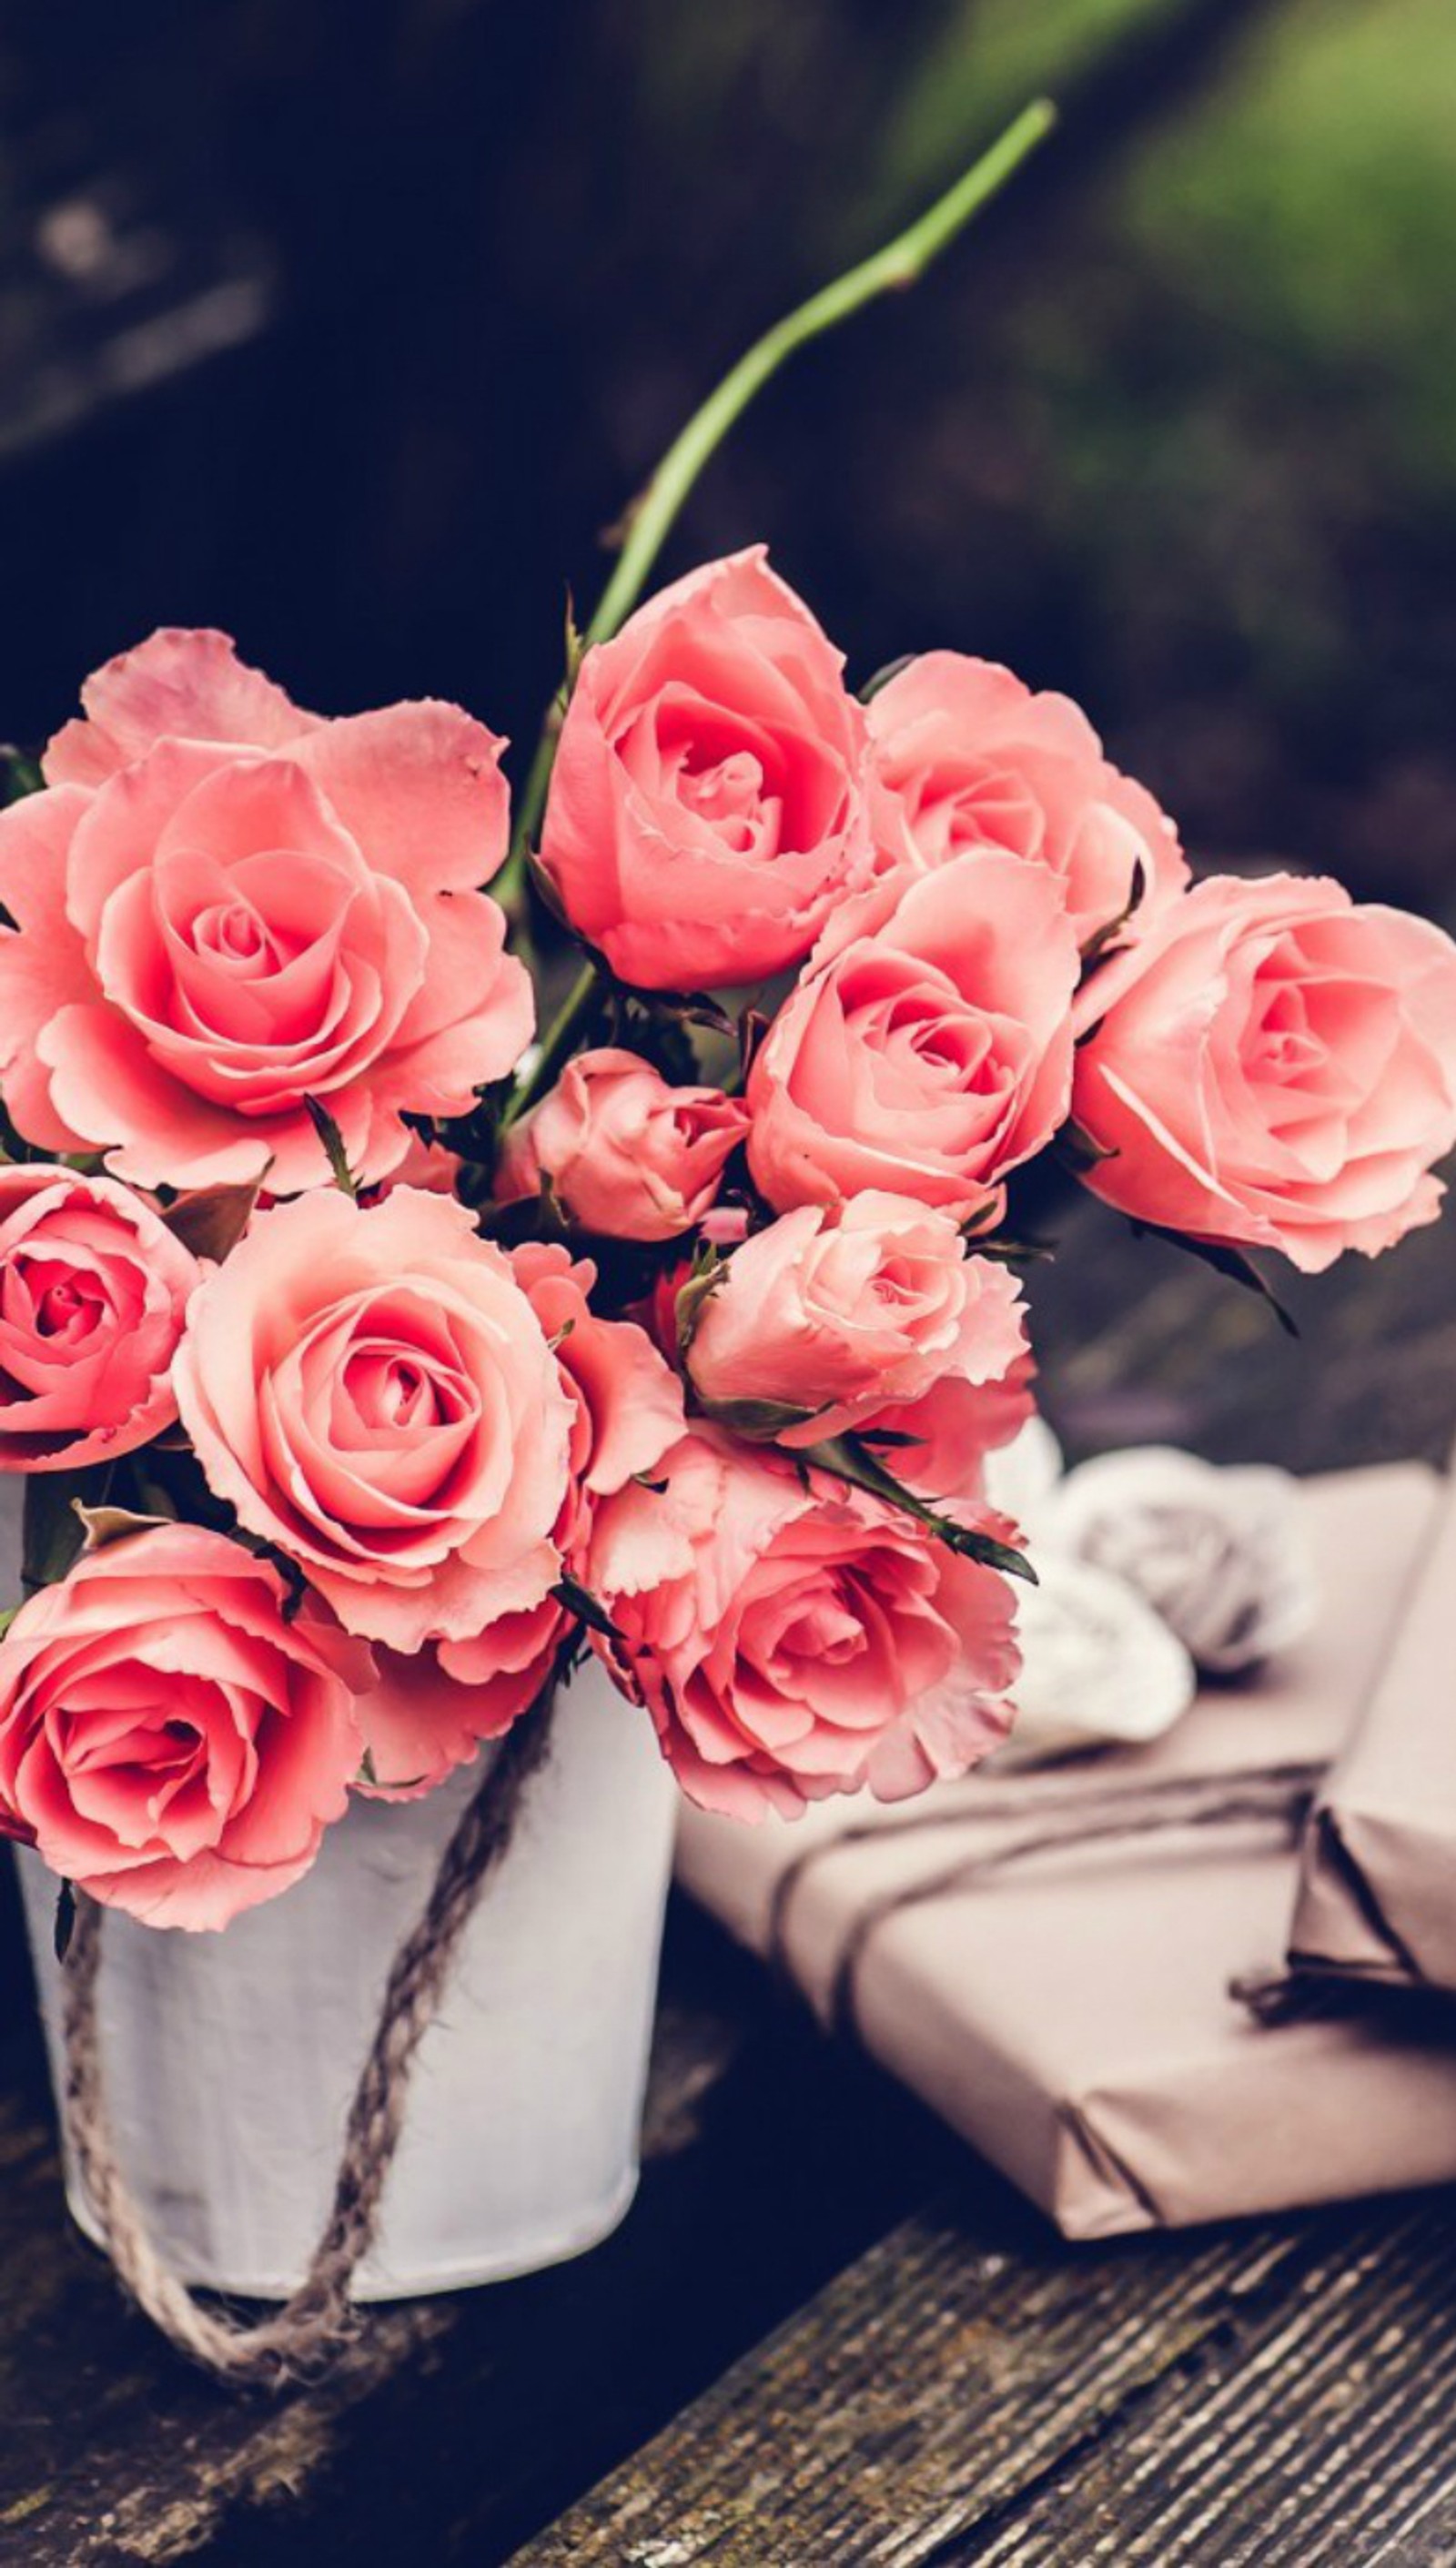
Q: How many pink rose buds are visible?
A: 11